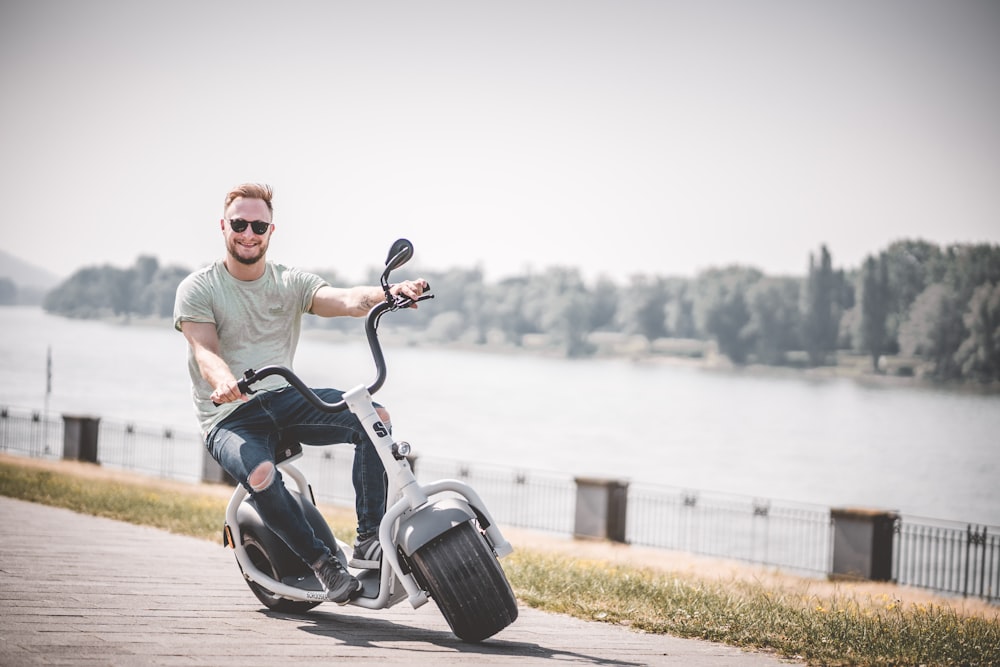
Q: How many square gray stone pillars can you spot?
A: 4